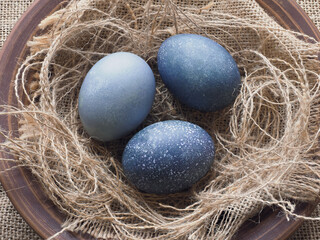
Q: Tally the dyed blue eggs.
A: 3